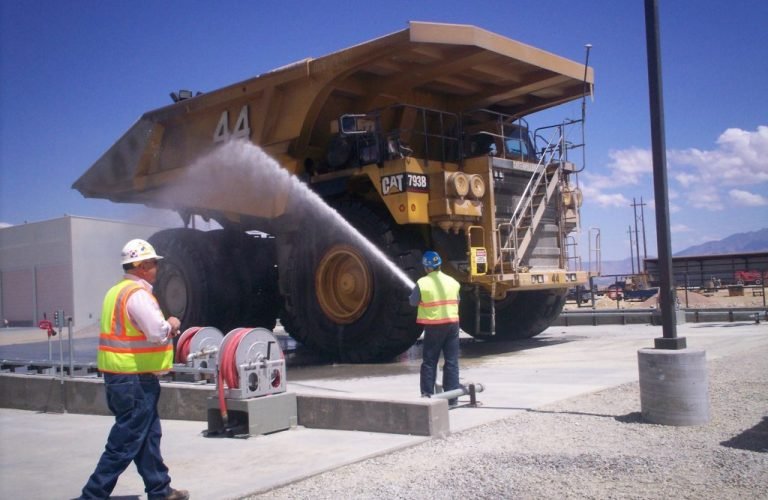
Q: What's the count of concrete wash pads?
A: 1